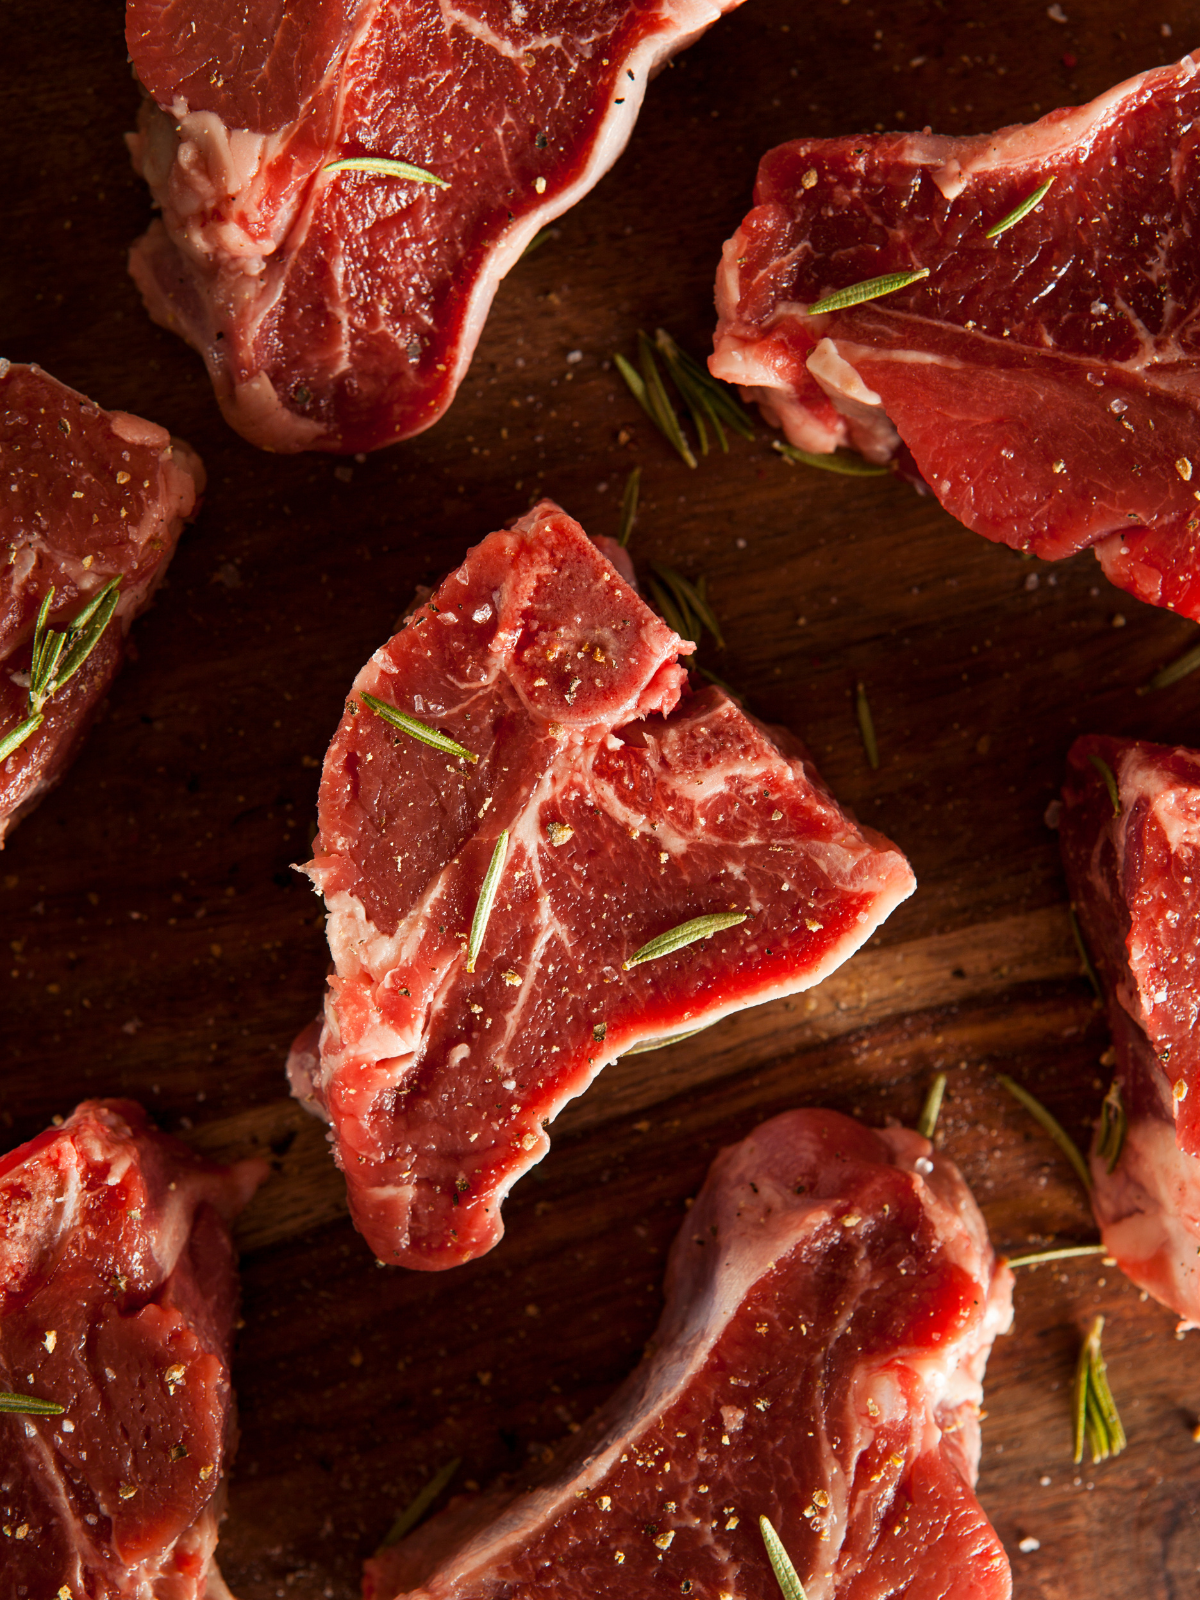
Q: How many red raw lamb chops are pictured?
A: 7